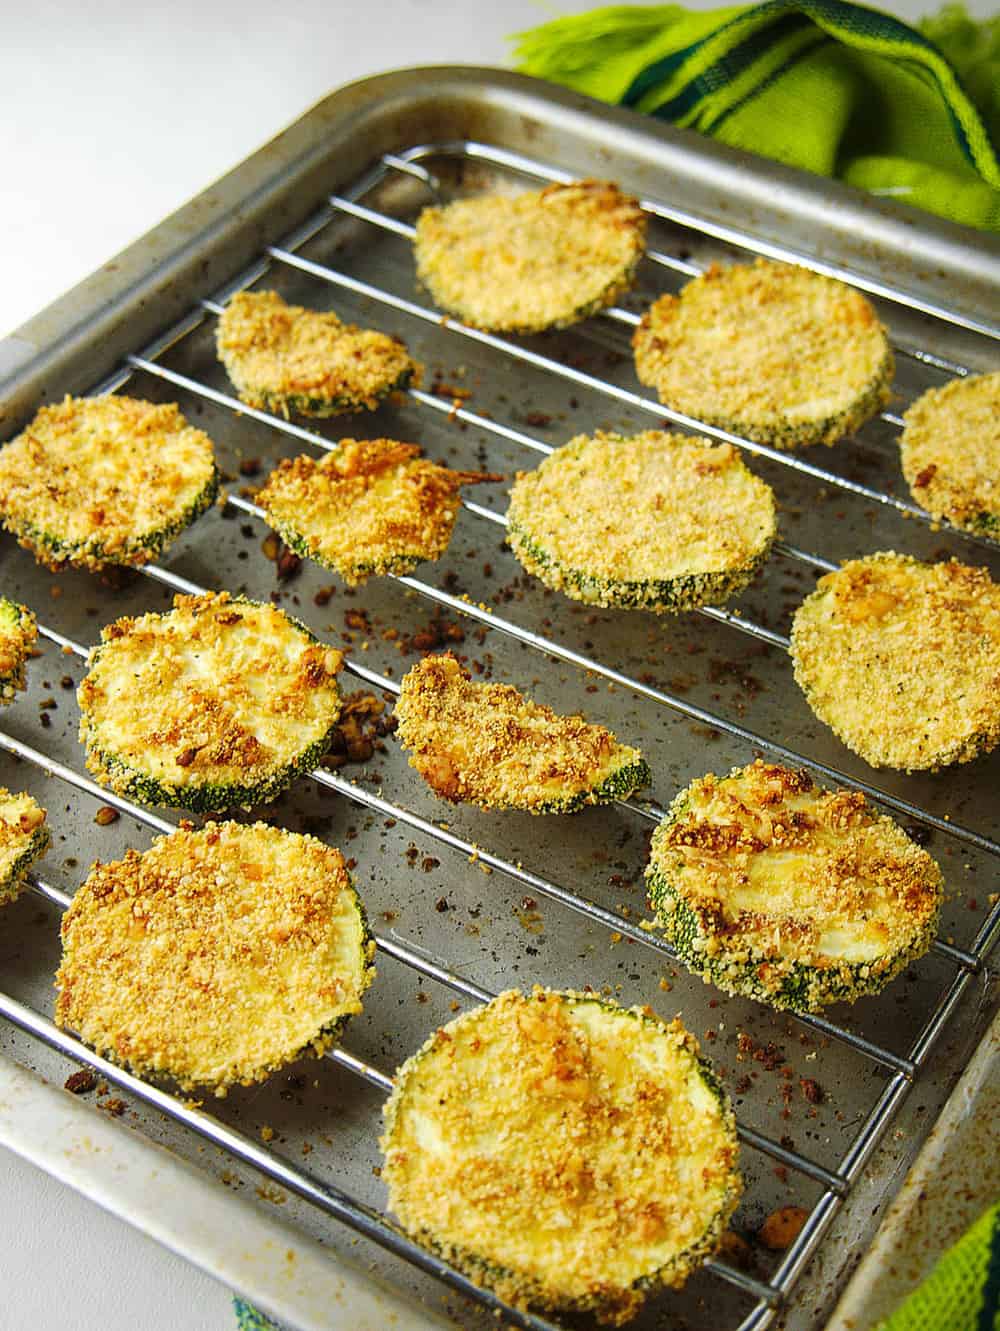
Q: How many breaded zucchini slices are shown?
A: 15